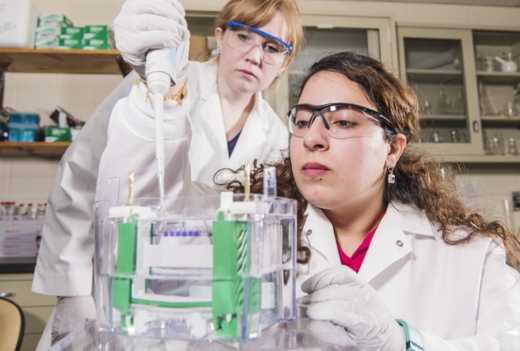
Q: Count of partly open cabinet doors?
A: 1